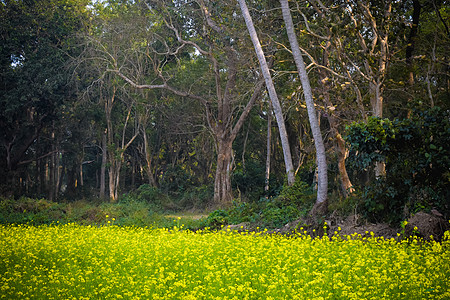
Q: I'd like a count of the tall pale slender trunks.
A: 2